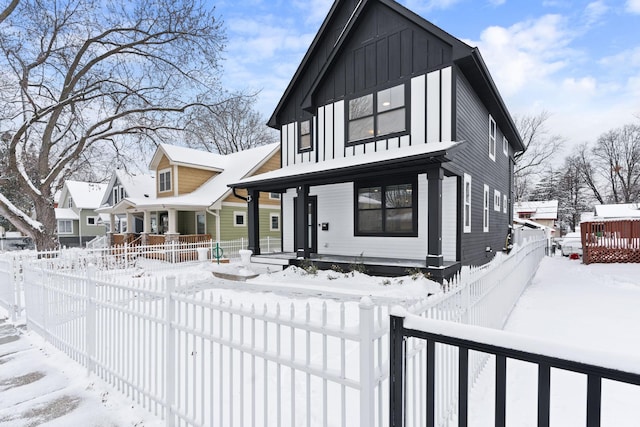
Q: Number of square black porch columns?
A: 3